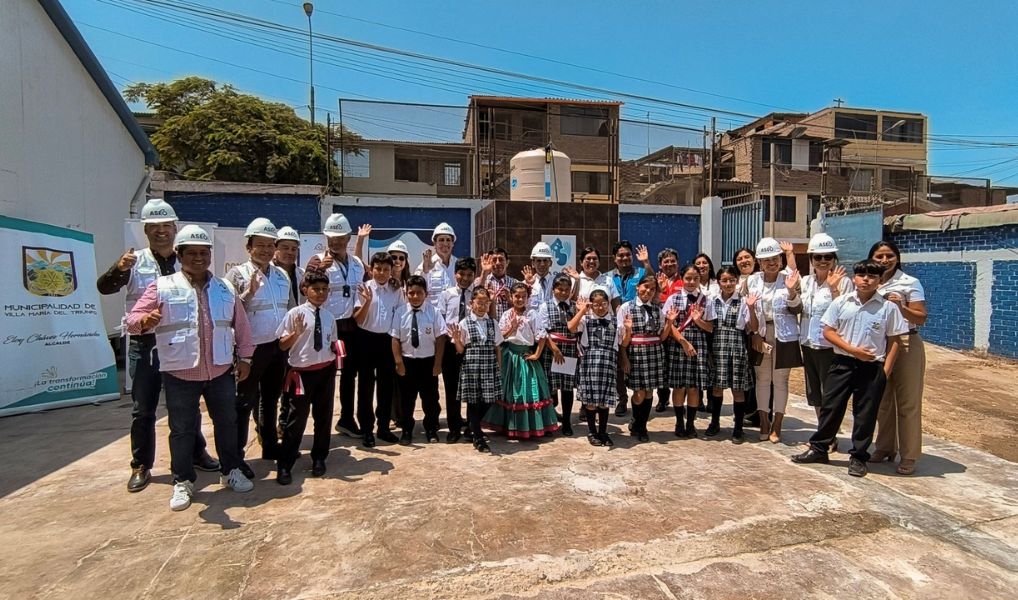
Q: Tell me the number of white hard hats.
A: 10